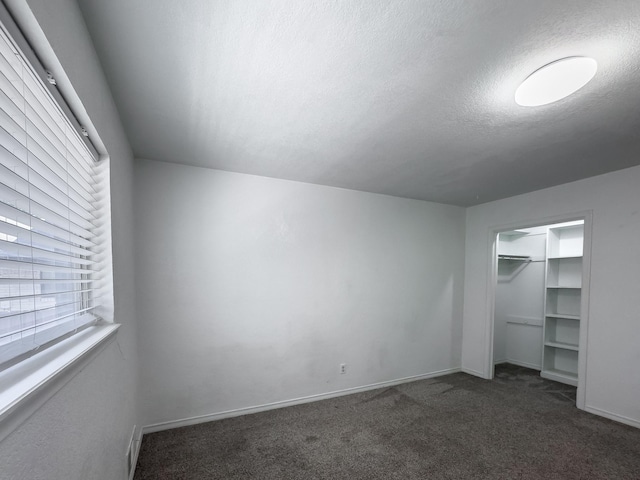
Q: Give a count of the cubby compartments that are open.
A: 5